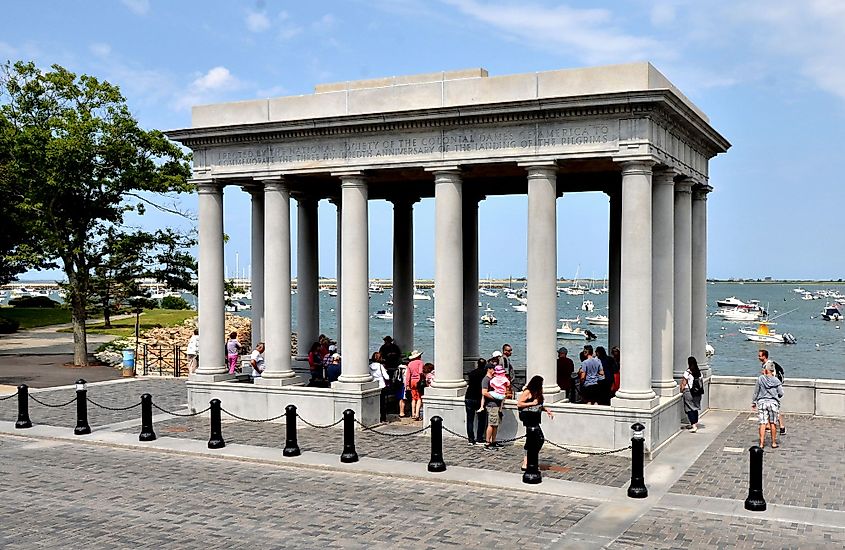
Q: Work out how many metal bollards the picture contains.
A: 10